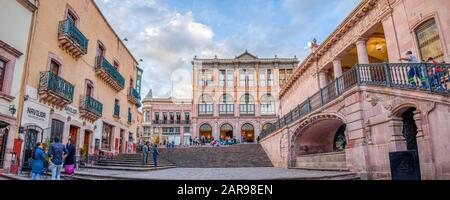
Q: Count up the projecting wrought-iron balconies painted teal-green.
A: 5